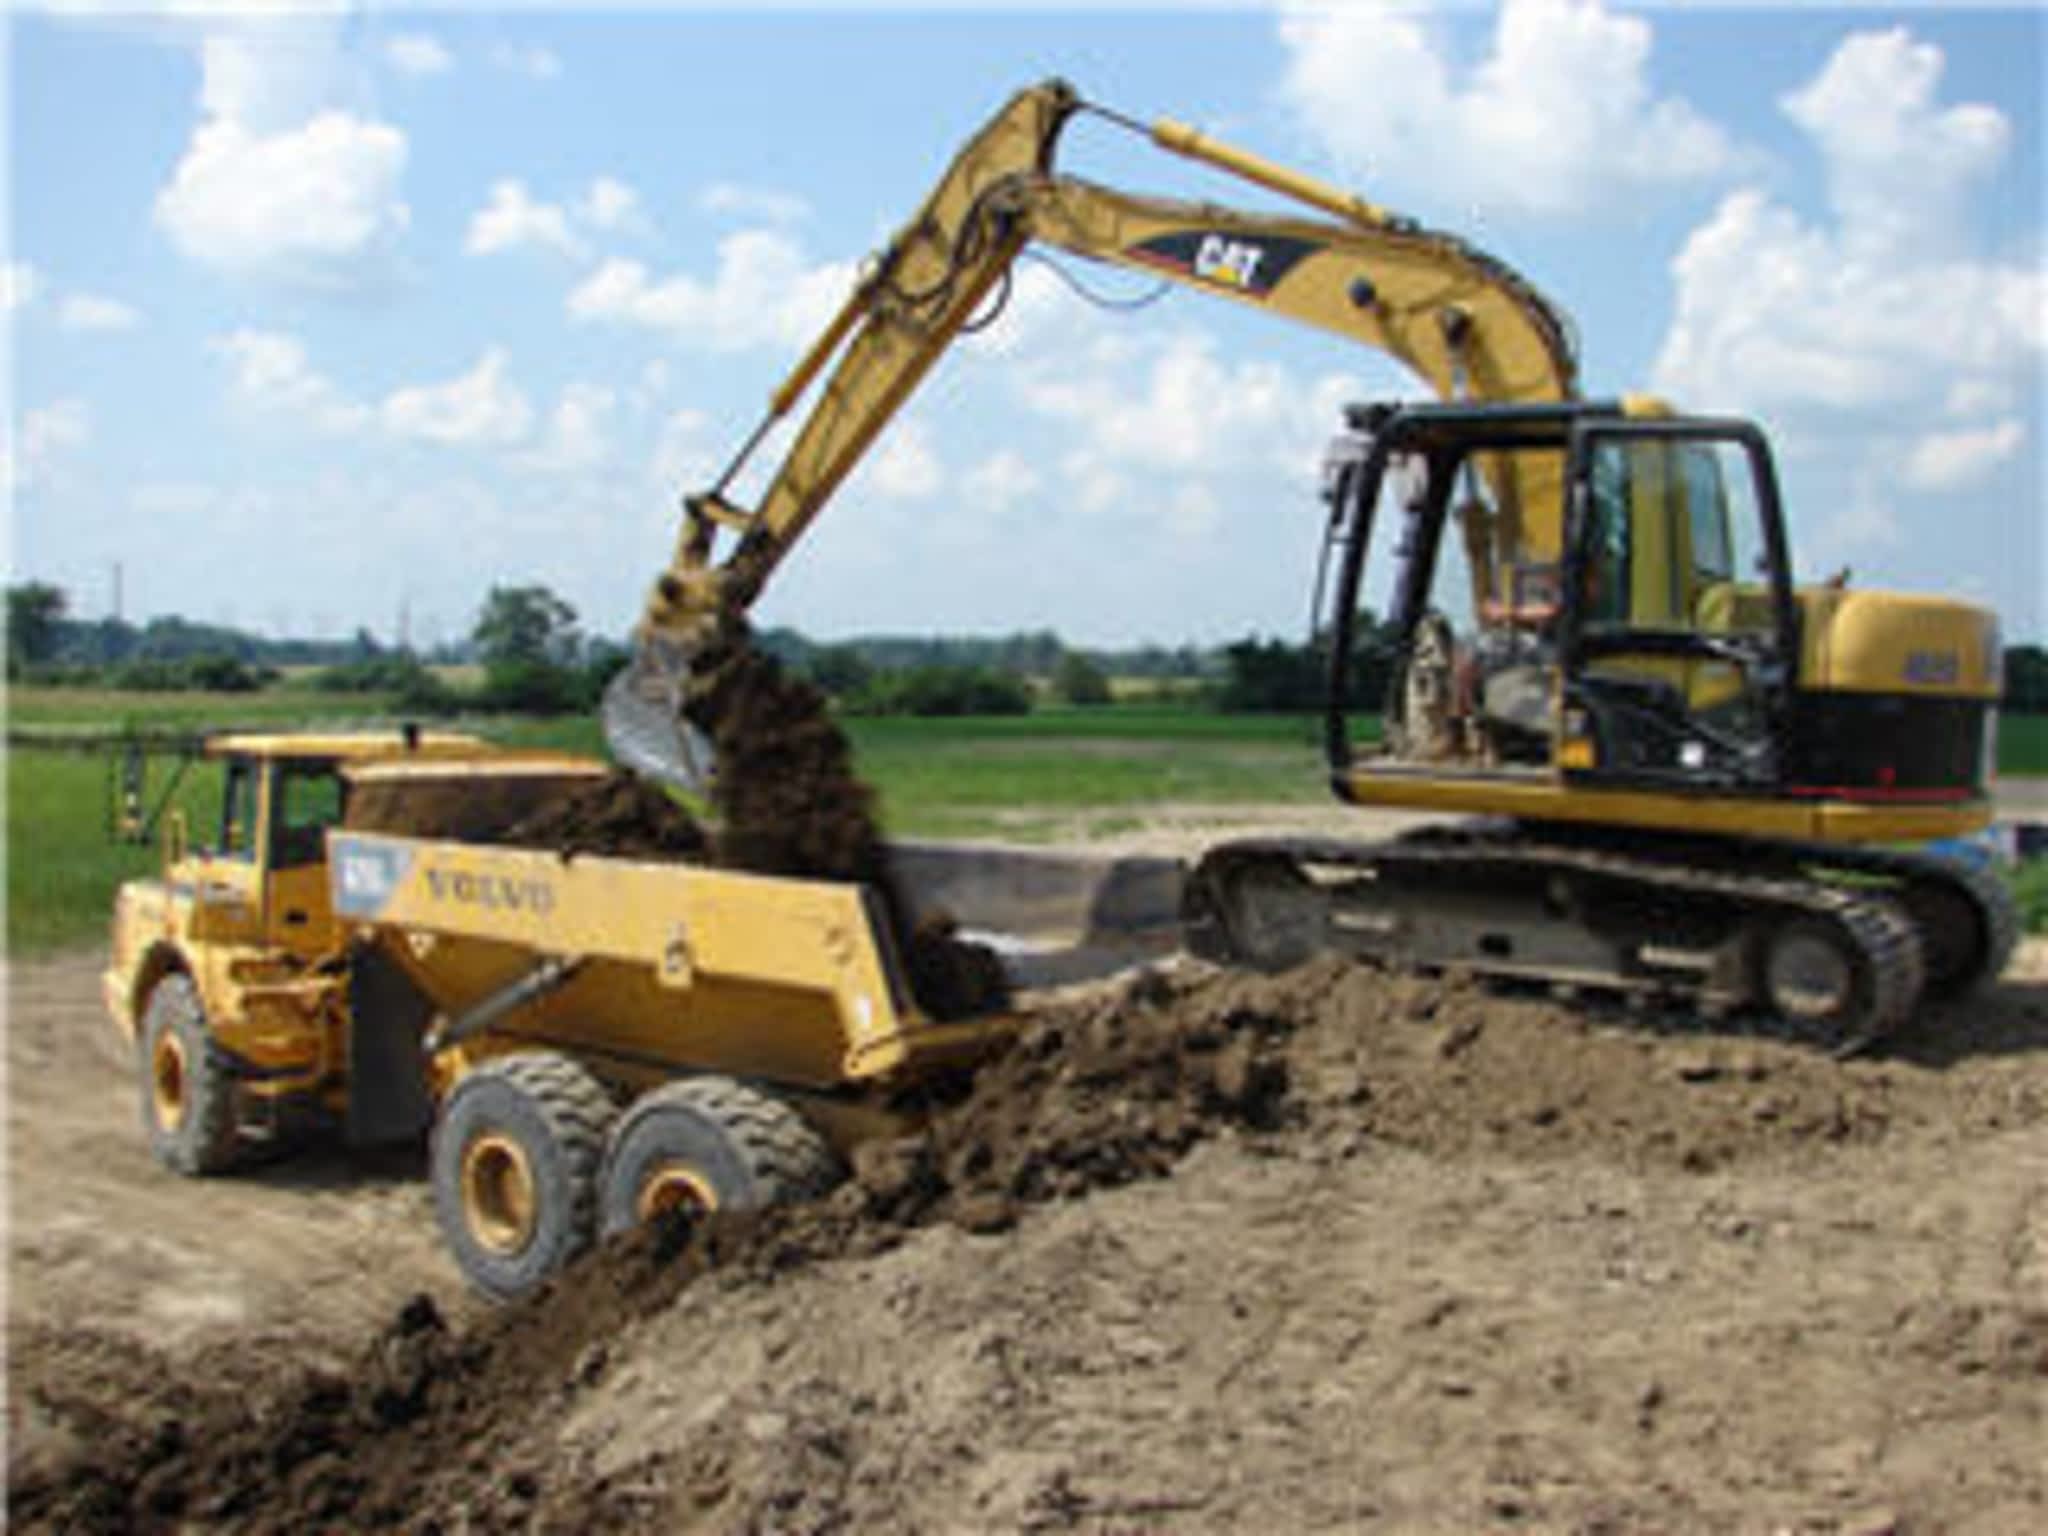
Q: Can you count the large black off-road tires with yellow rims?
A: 3